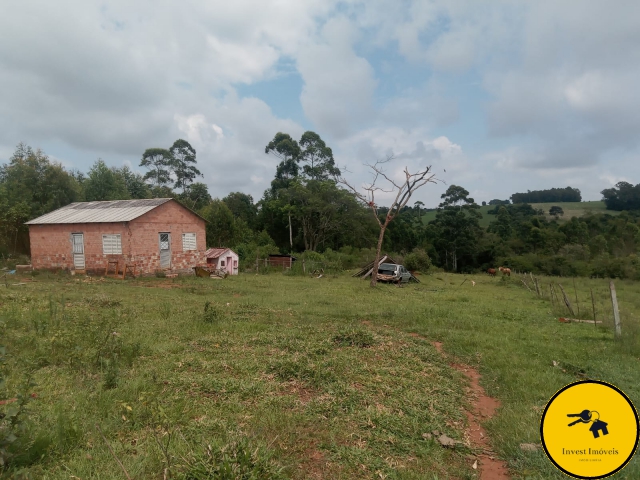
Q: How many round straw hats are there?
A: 0